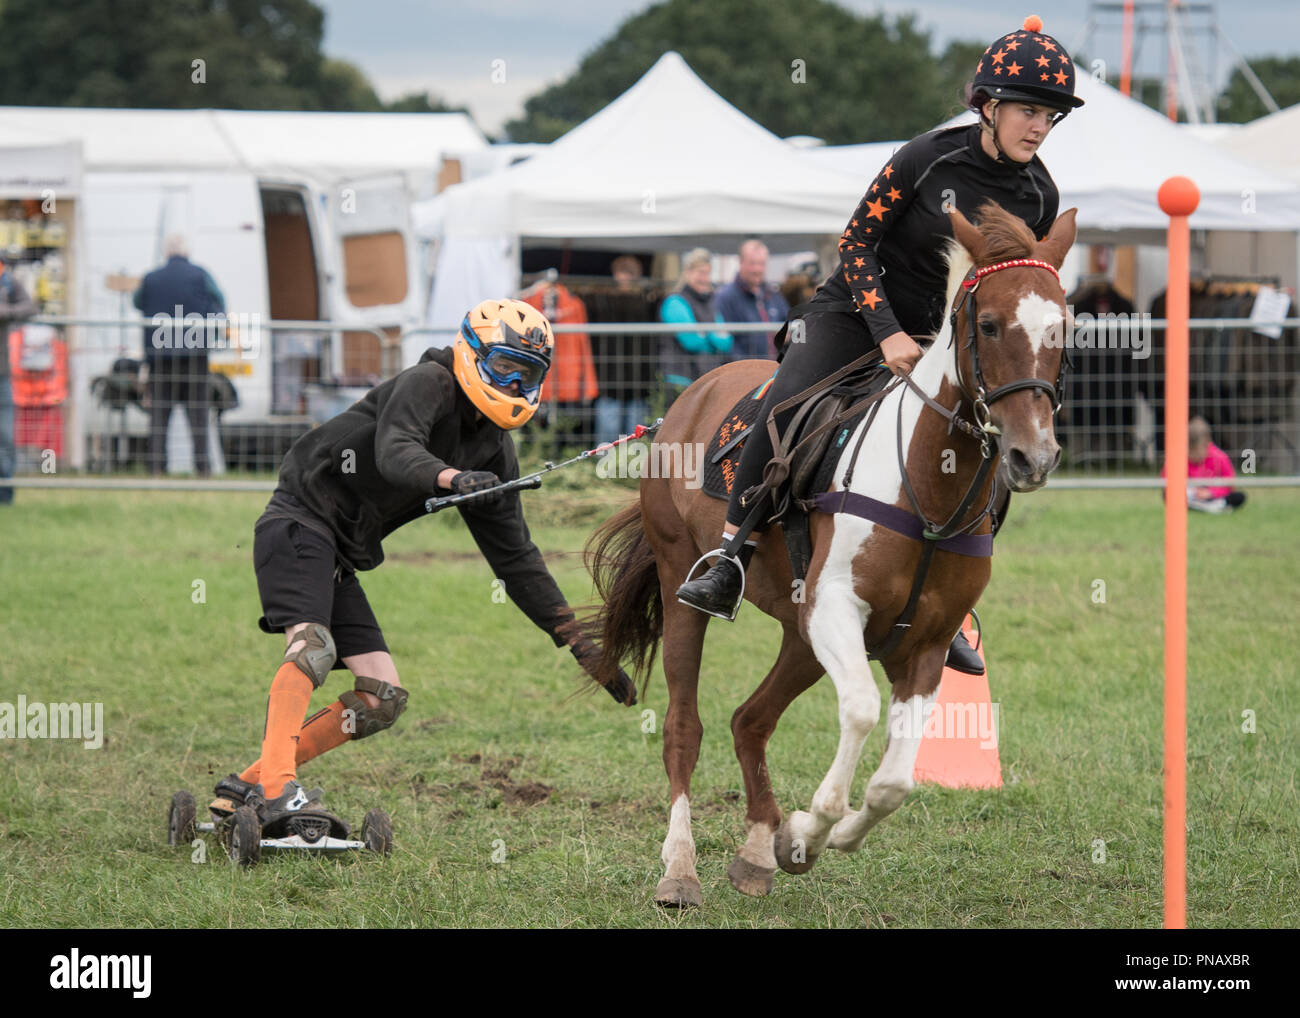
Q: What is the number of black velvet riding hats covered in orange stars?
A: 1